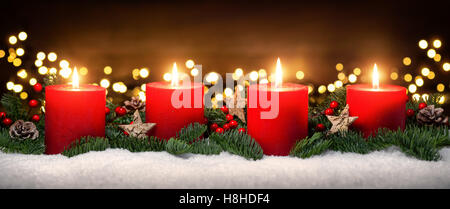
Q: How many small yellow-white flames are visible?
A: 4